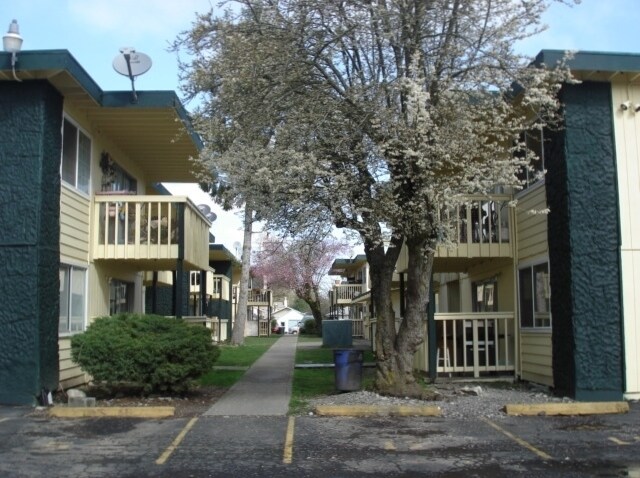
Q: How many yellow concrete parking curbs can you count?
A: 3